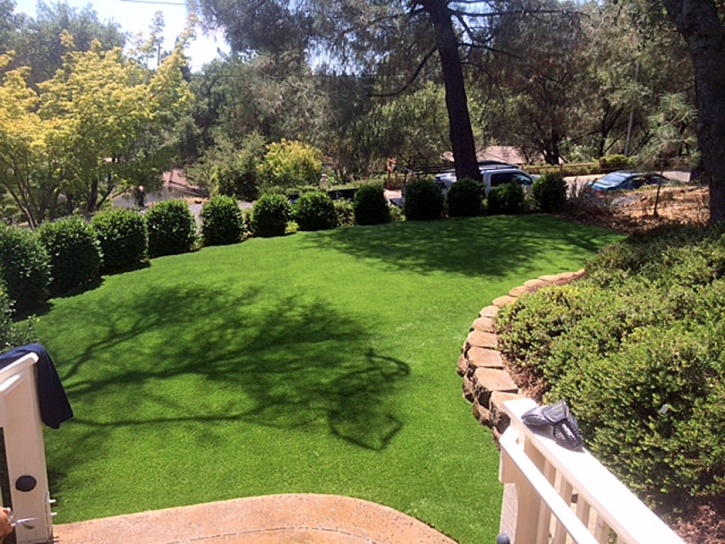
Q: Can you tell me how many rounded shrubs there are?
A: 12